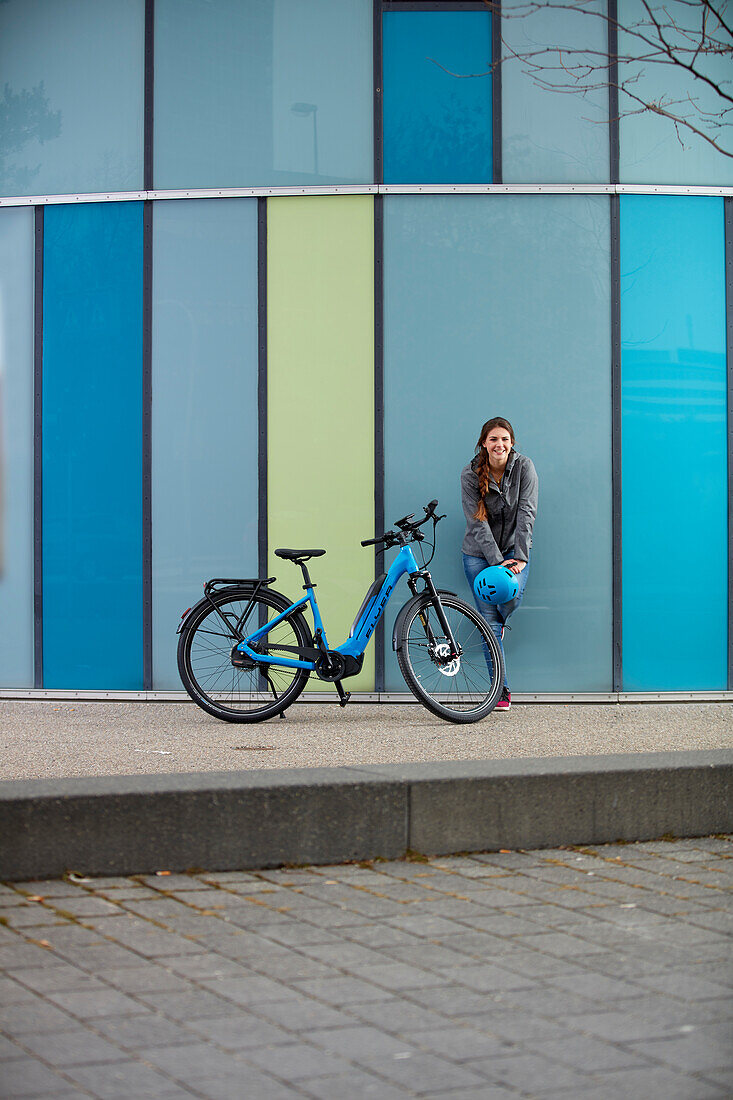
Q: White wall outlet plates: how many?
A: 0